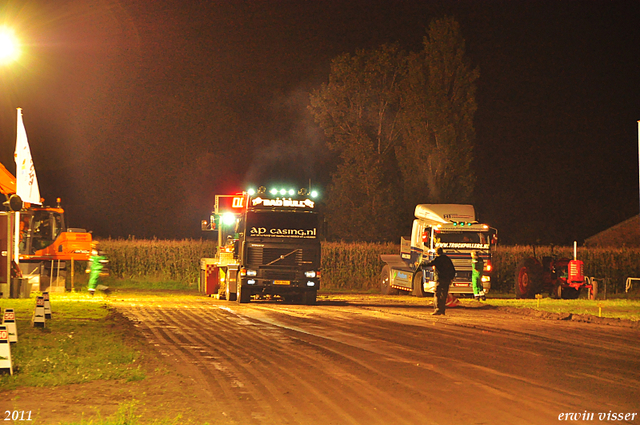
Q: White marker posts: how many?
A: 4